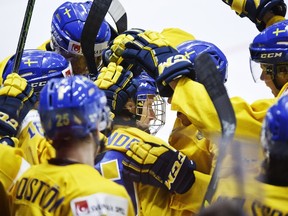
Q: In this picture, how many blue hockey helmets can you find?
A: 7